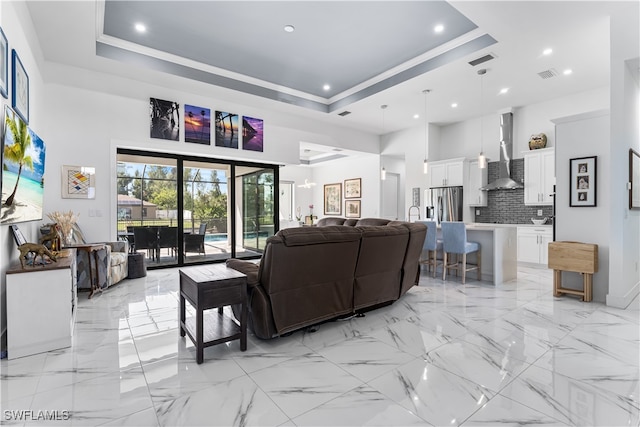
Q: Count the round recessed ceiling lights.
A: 8